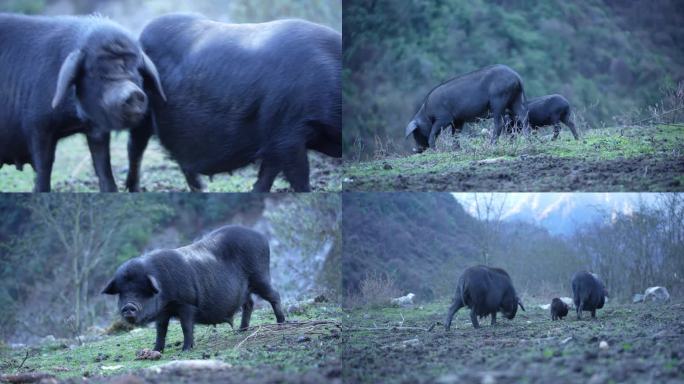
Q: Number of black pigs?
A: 8